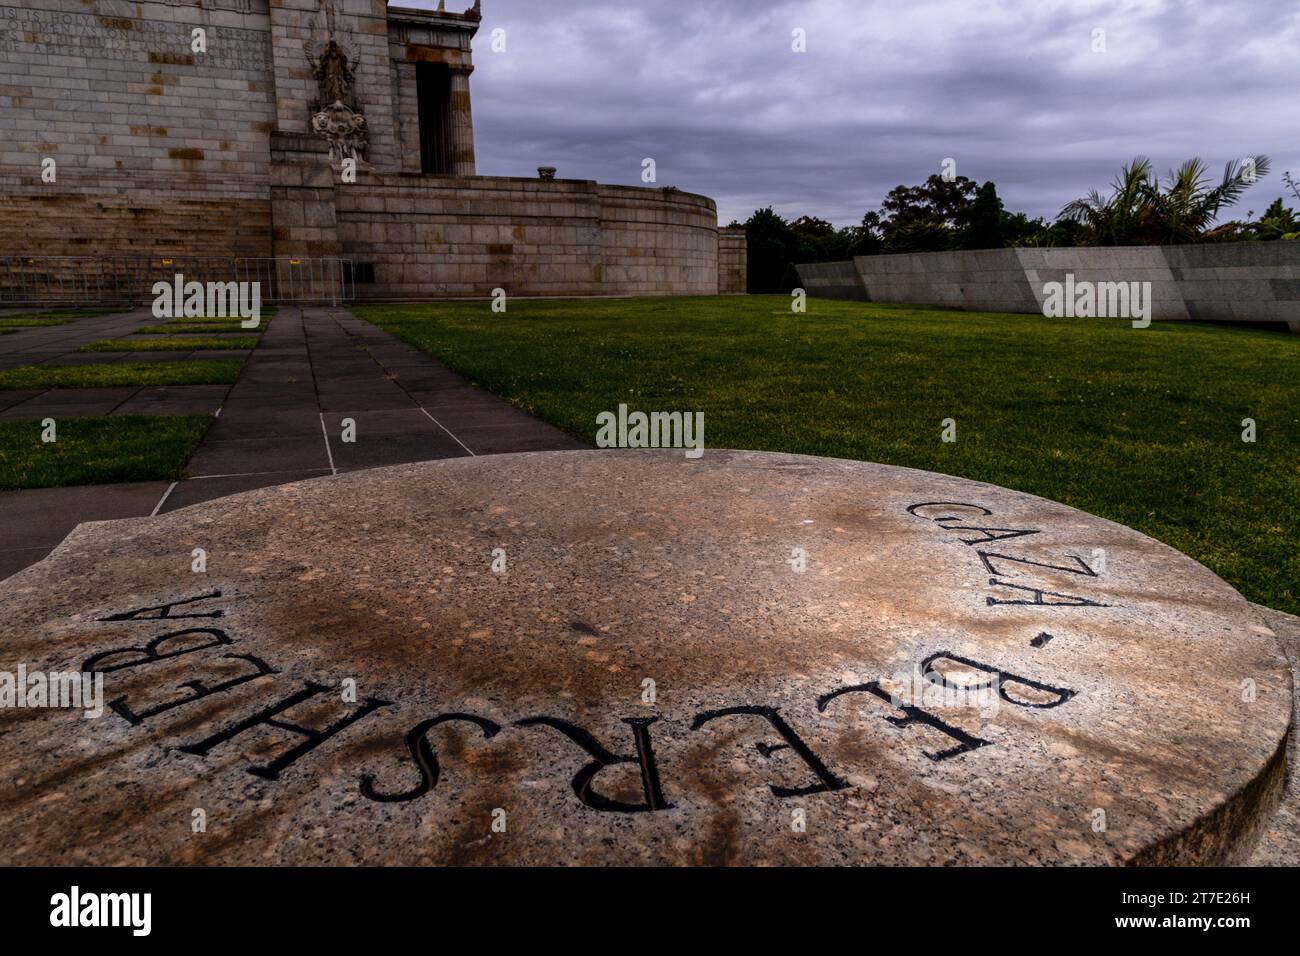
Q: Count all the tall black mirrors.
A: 0